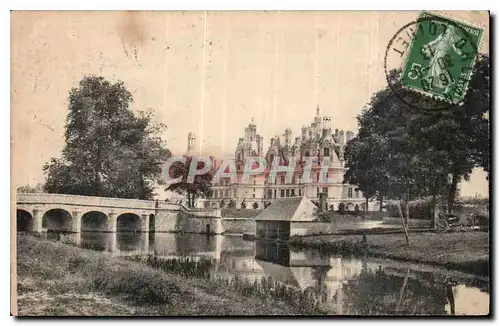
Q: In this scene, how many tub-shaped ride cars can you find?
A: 0